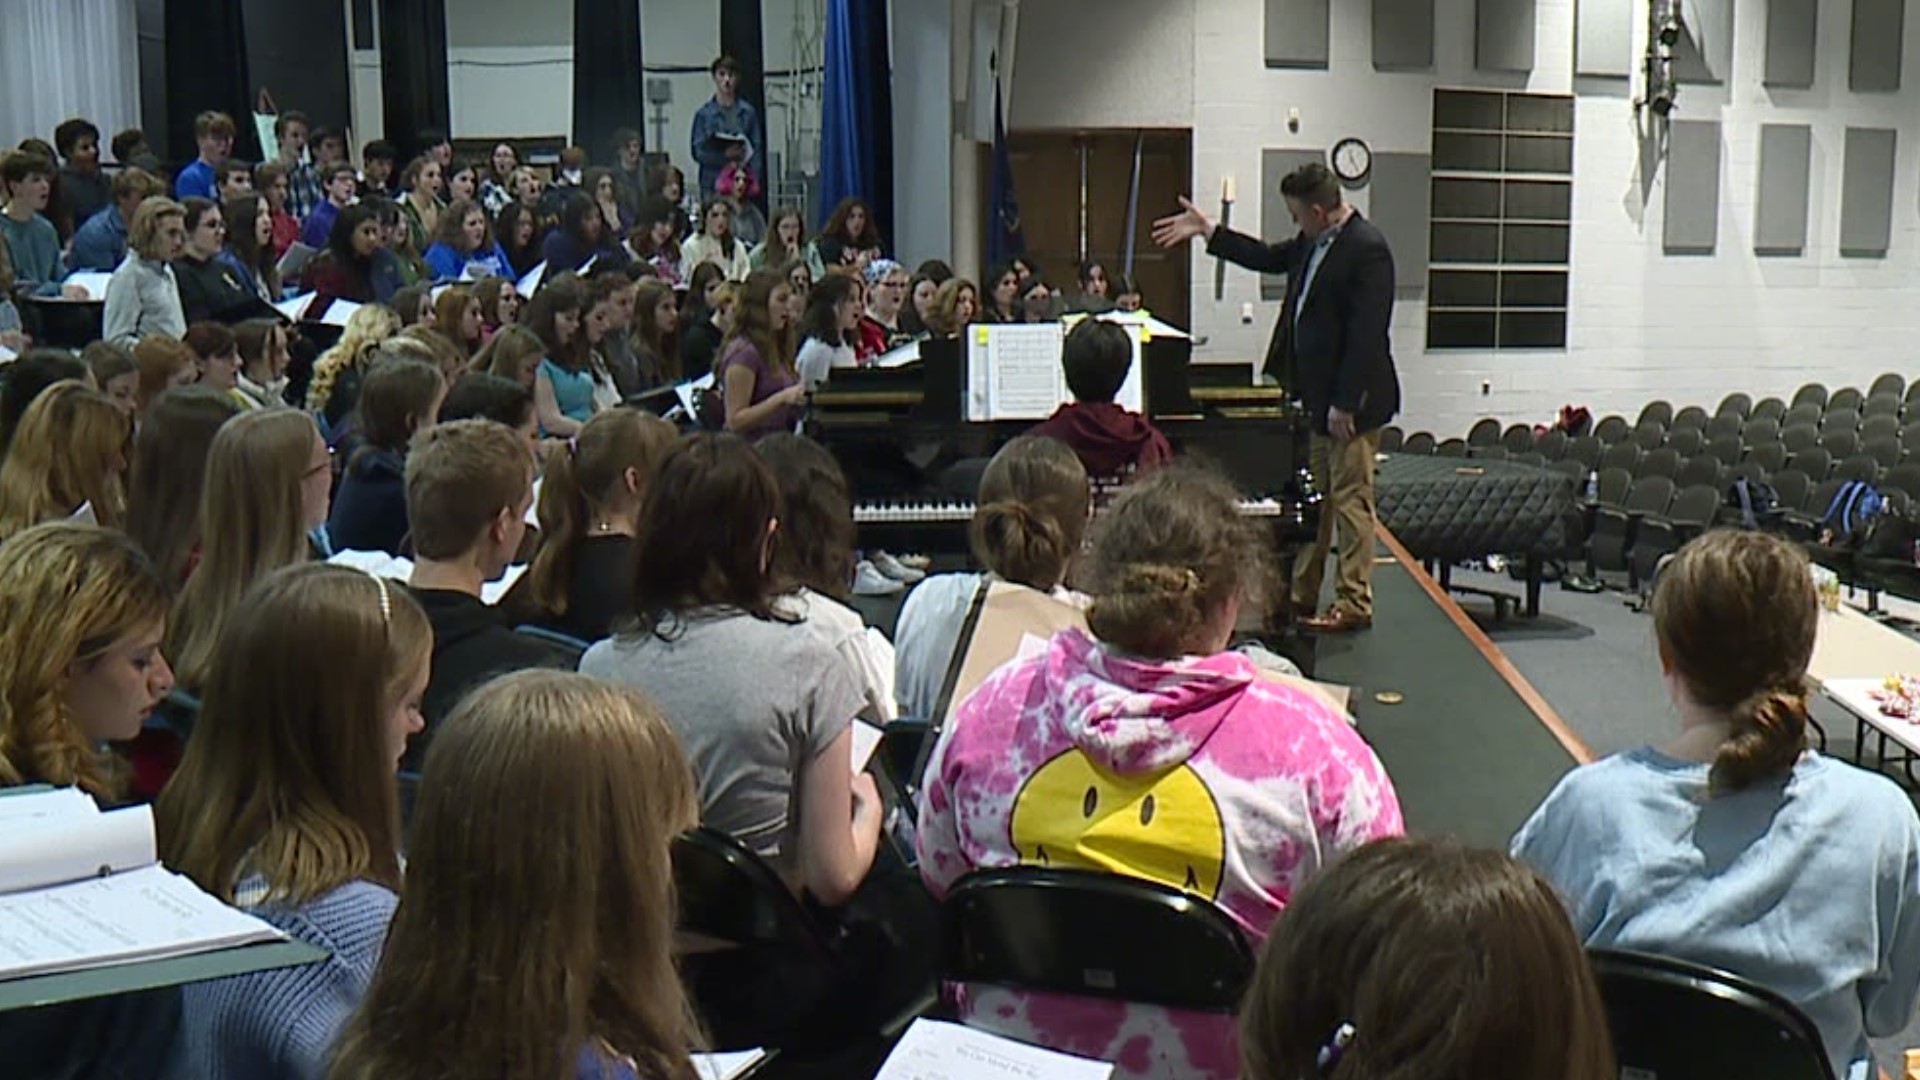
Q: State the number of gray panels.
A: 12